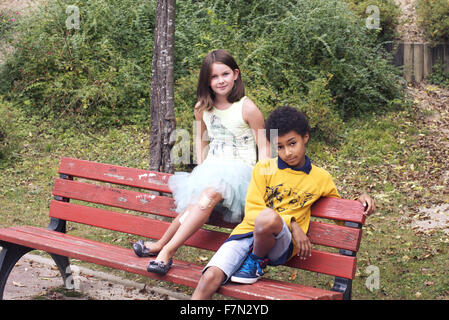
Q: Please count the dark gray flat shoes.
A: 2